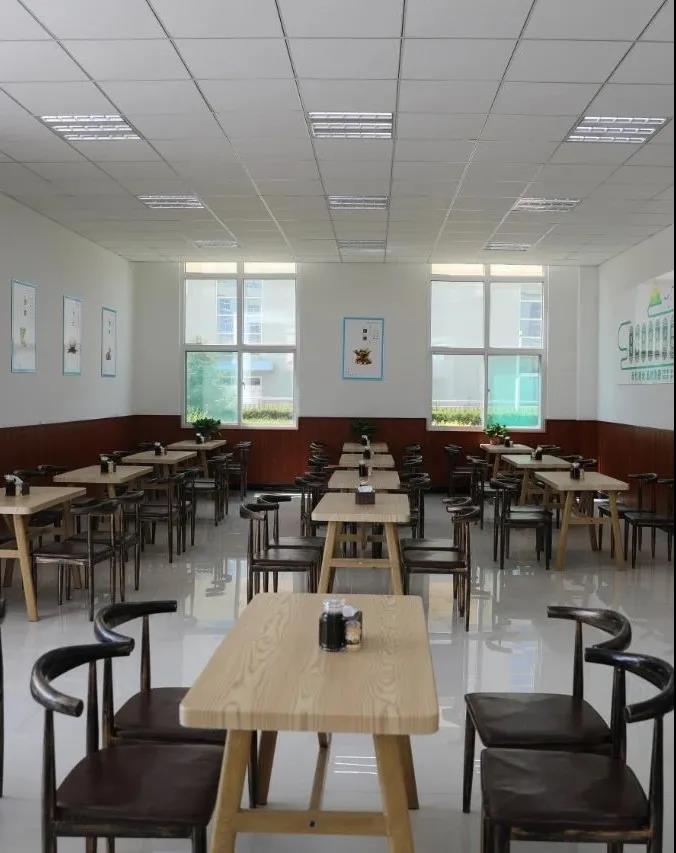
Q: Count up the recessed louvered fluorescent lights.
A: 9